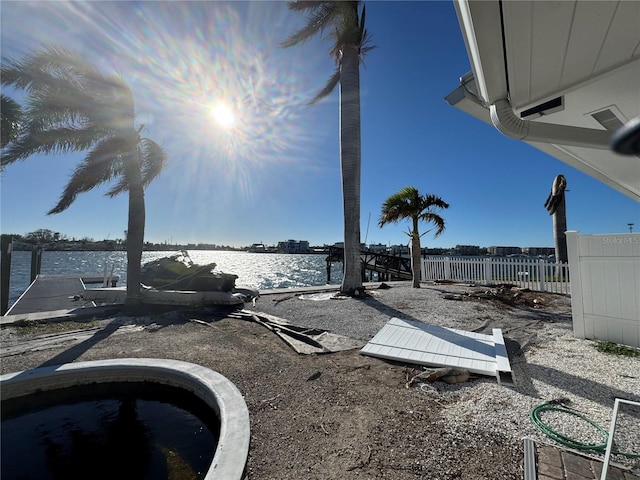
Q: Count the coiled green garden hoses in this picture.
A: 1